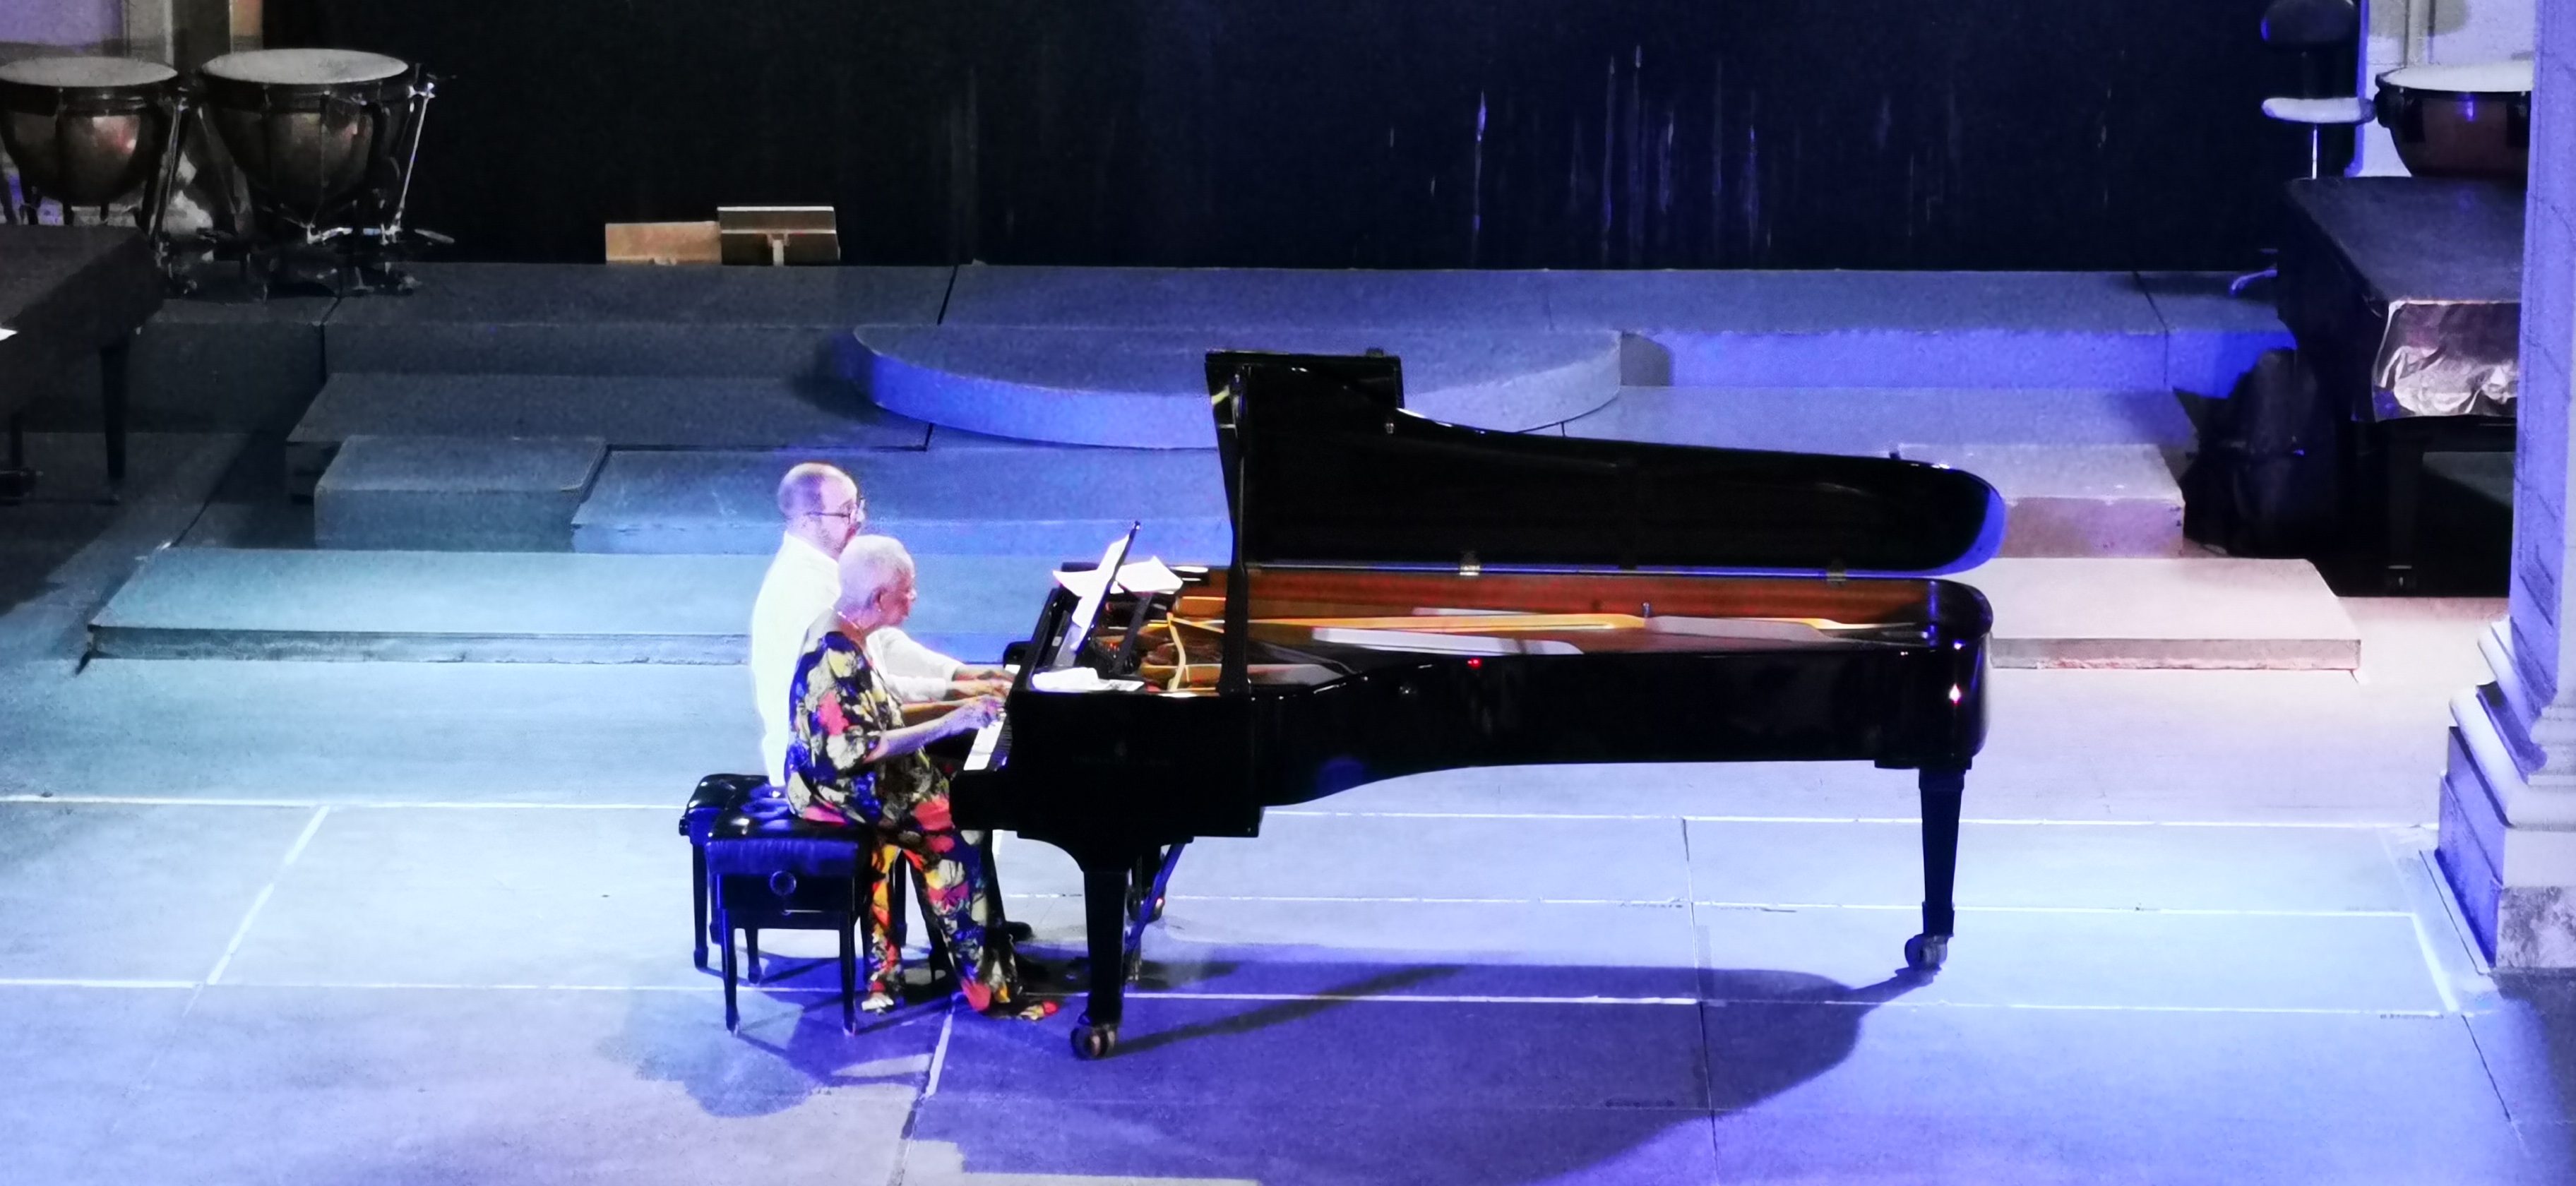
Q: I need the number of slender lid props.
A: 1